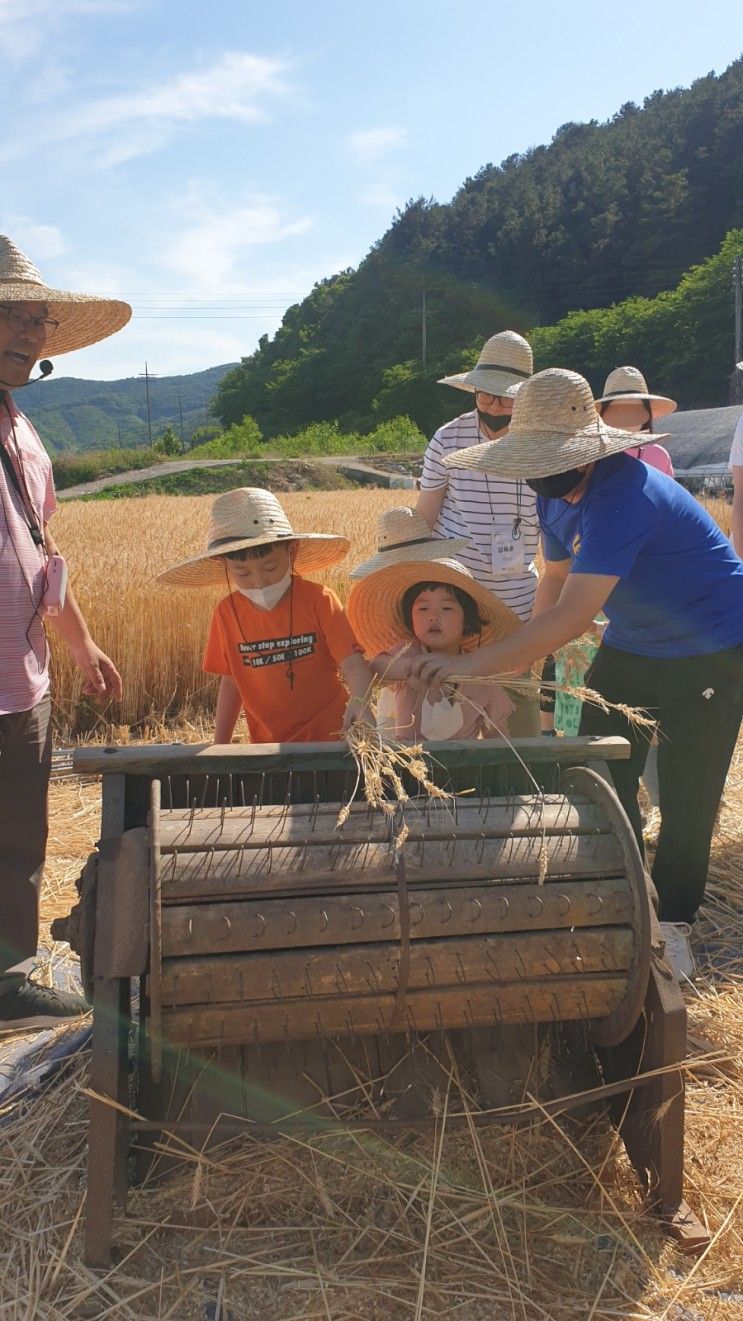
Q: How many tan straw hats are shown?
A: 7